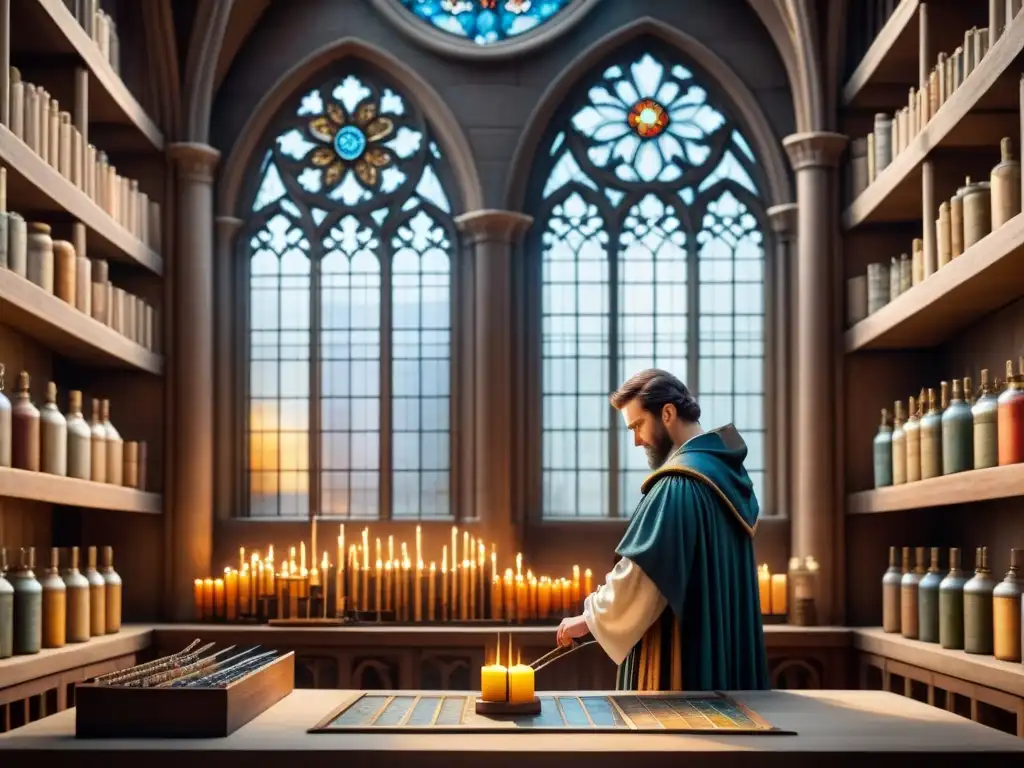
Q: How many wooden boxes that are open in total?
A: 1